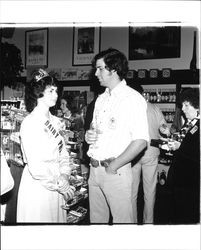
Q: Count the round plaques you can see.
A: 4